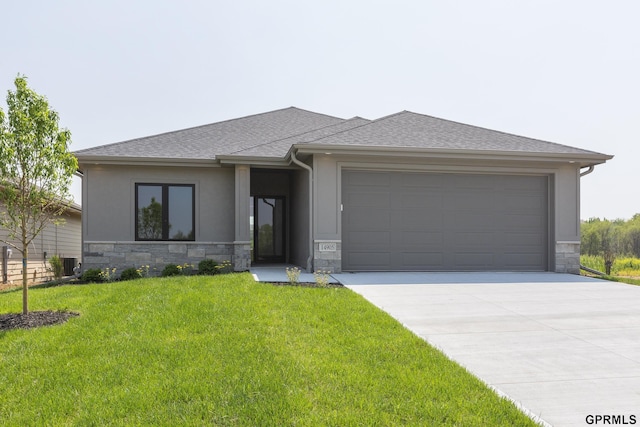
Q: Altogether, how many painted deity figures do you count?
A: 0